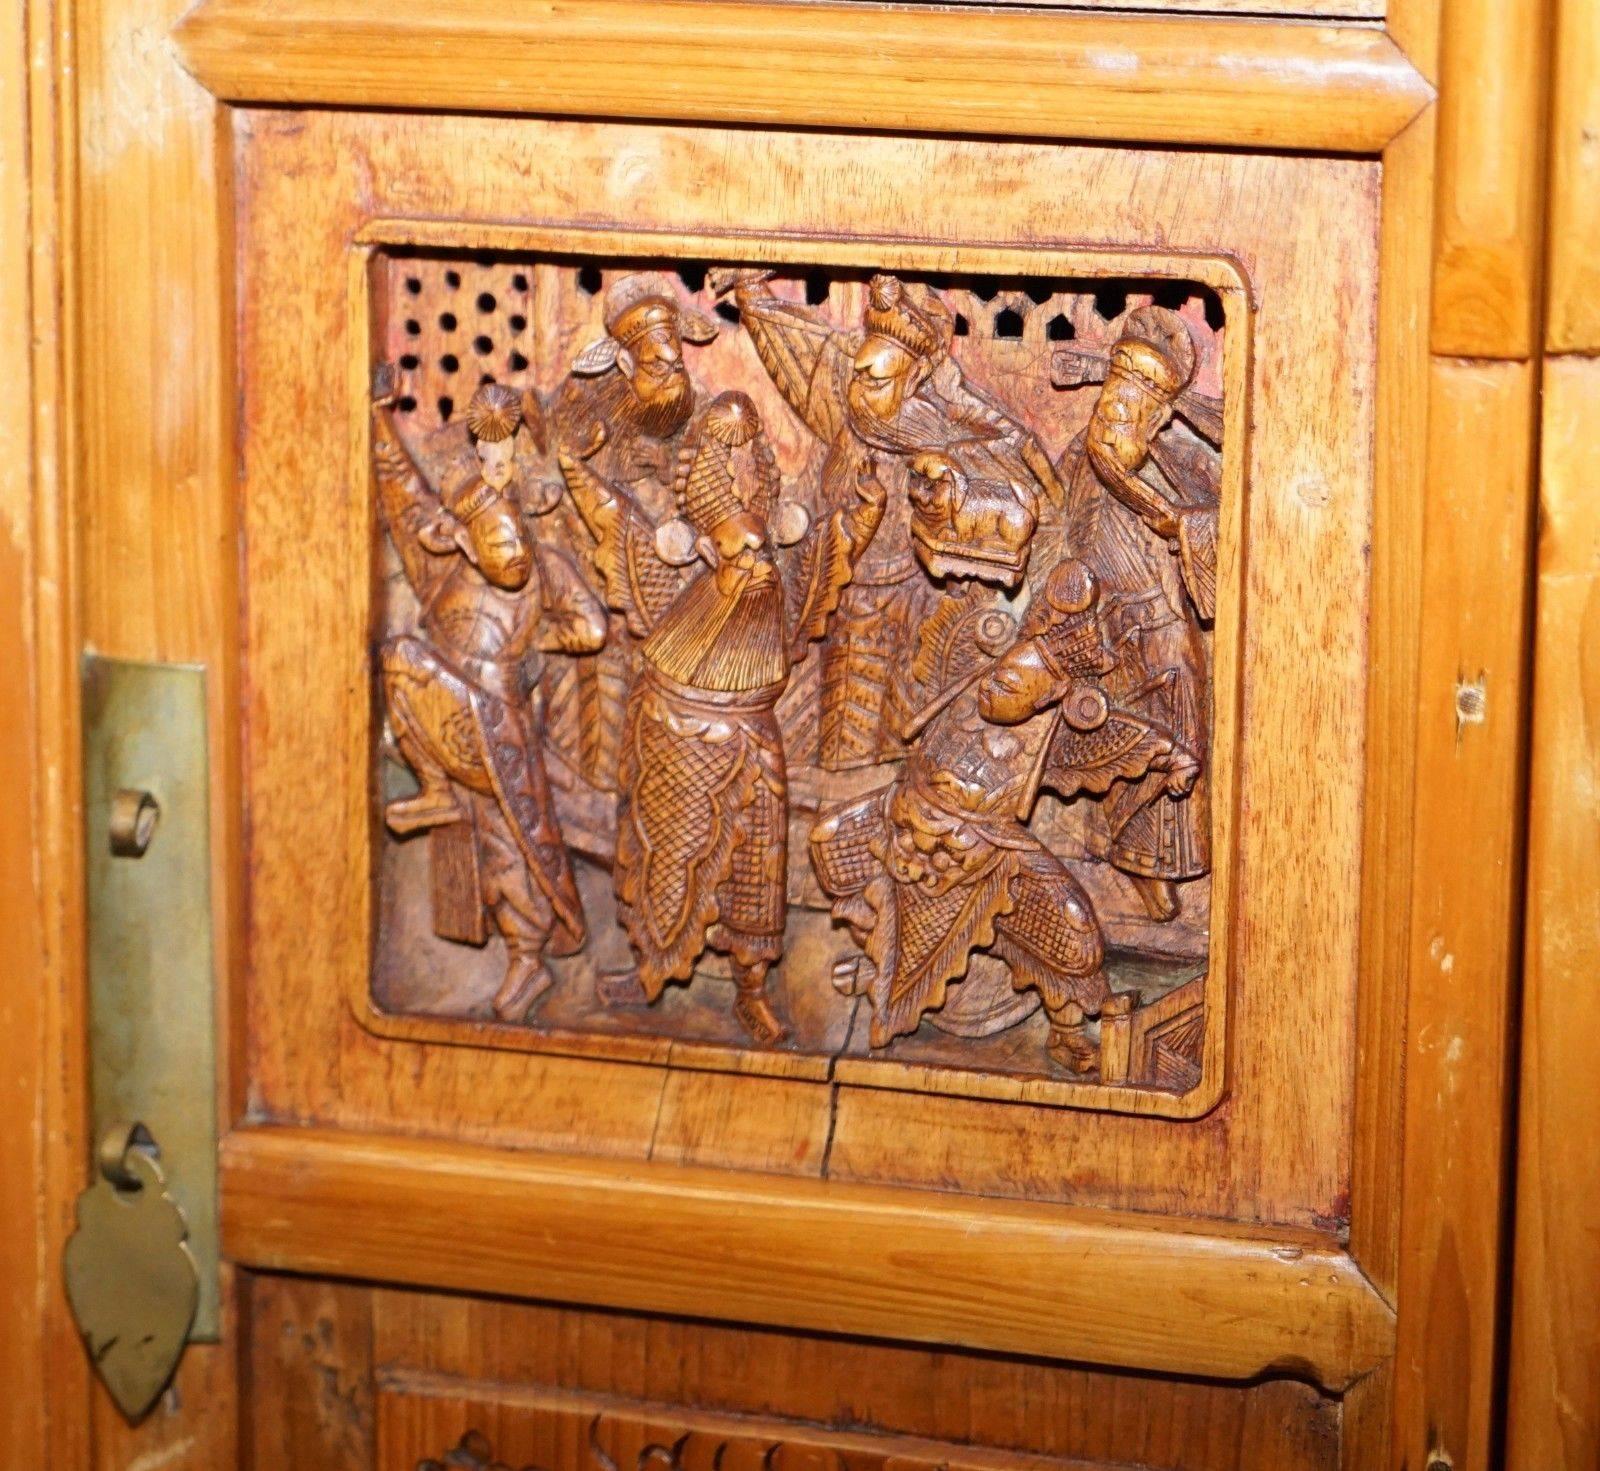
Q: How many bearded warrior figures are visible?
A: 4